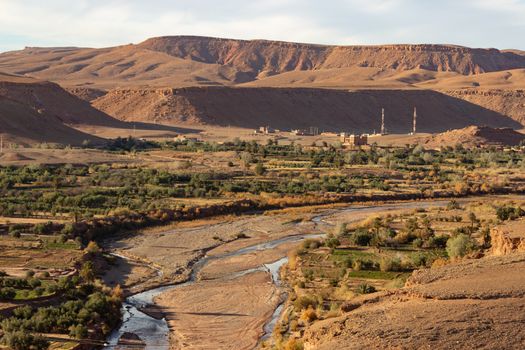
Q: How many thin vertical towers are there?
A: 2